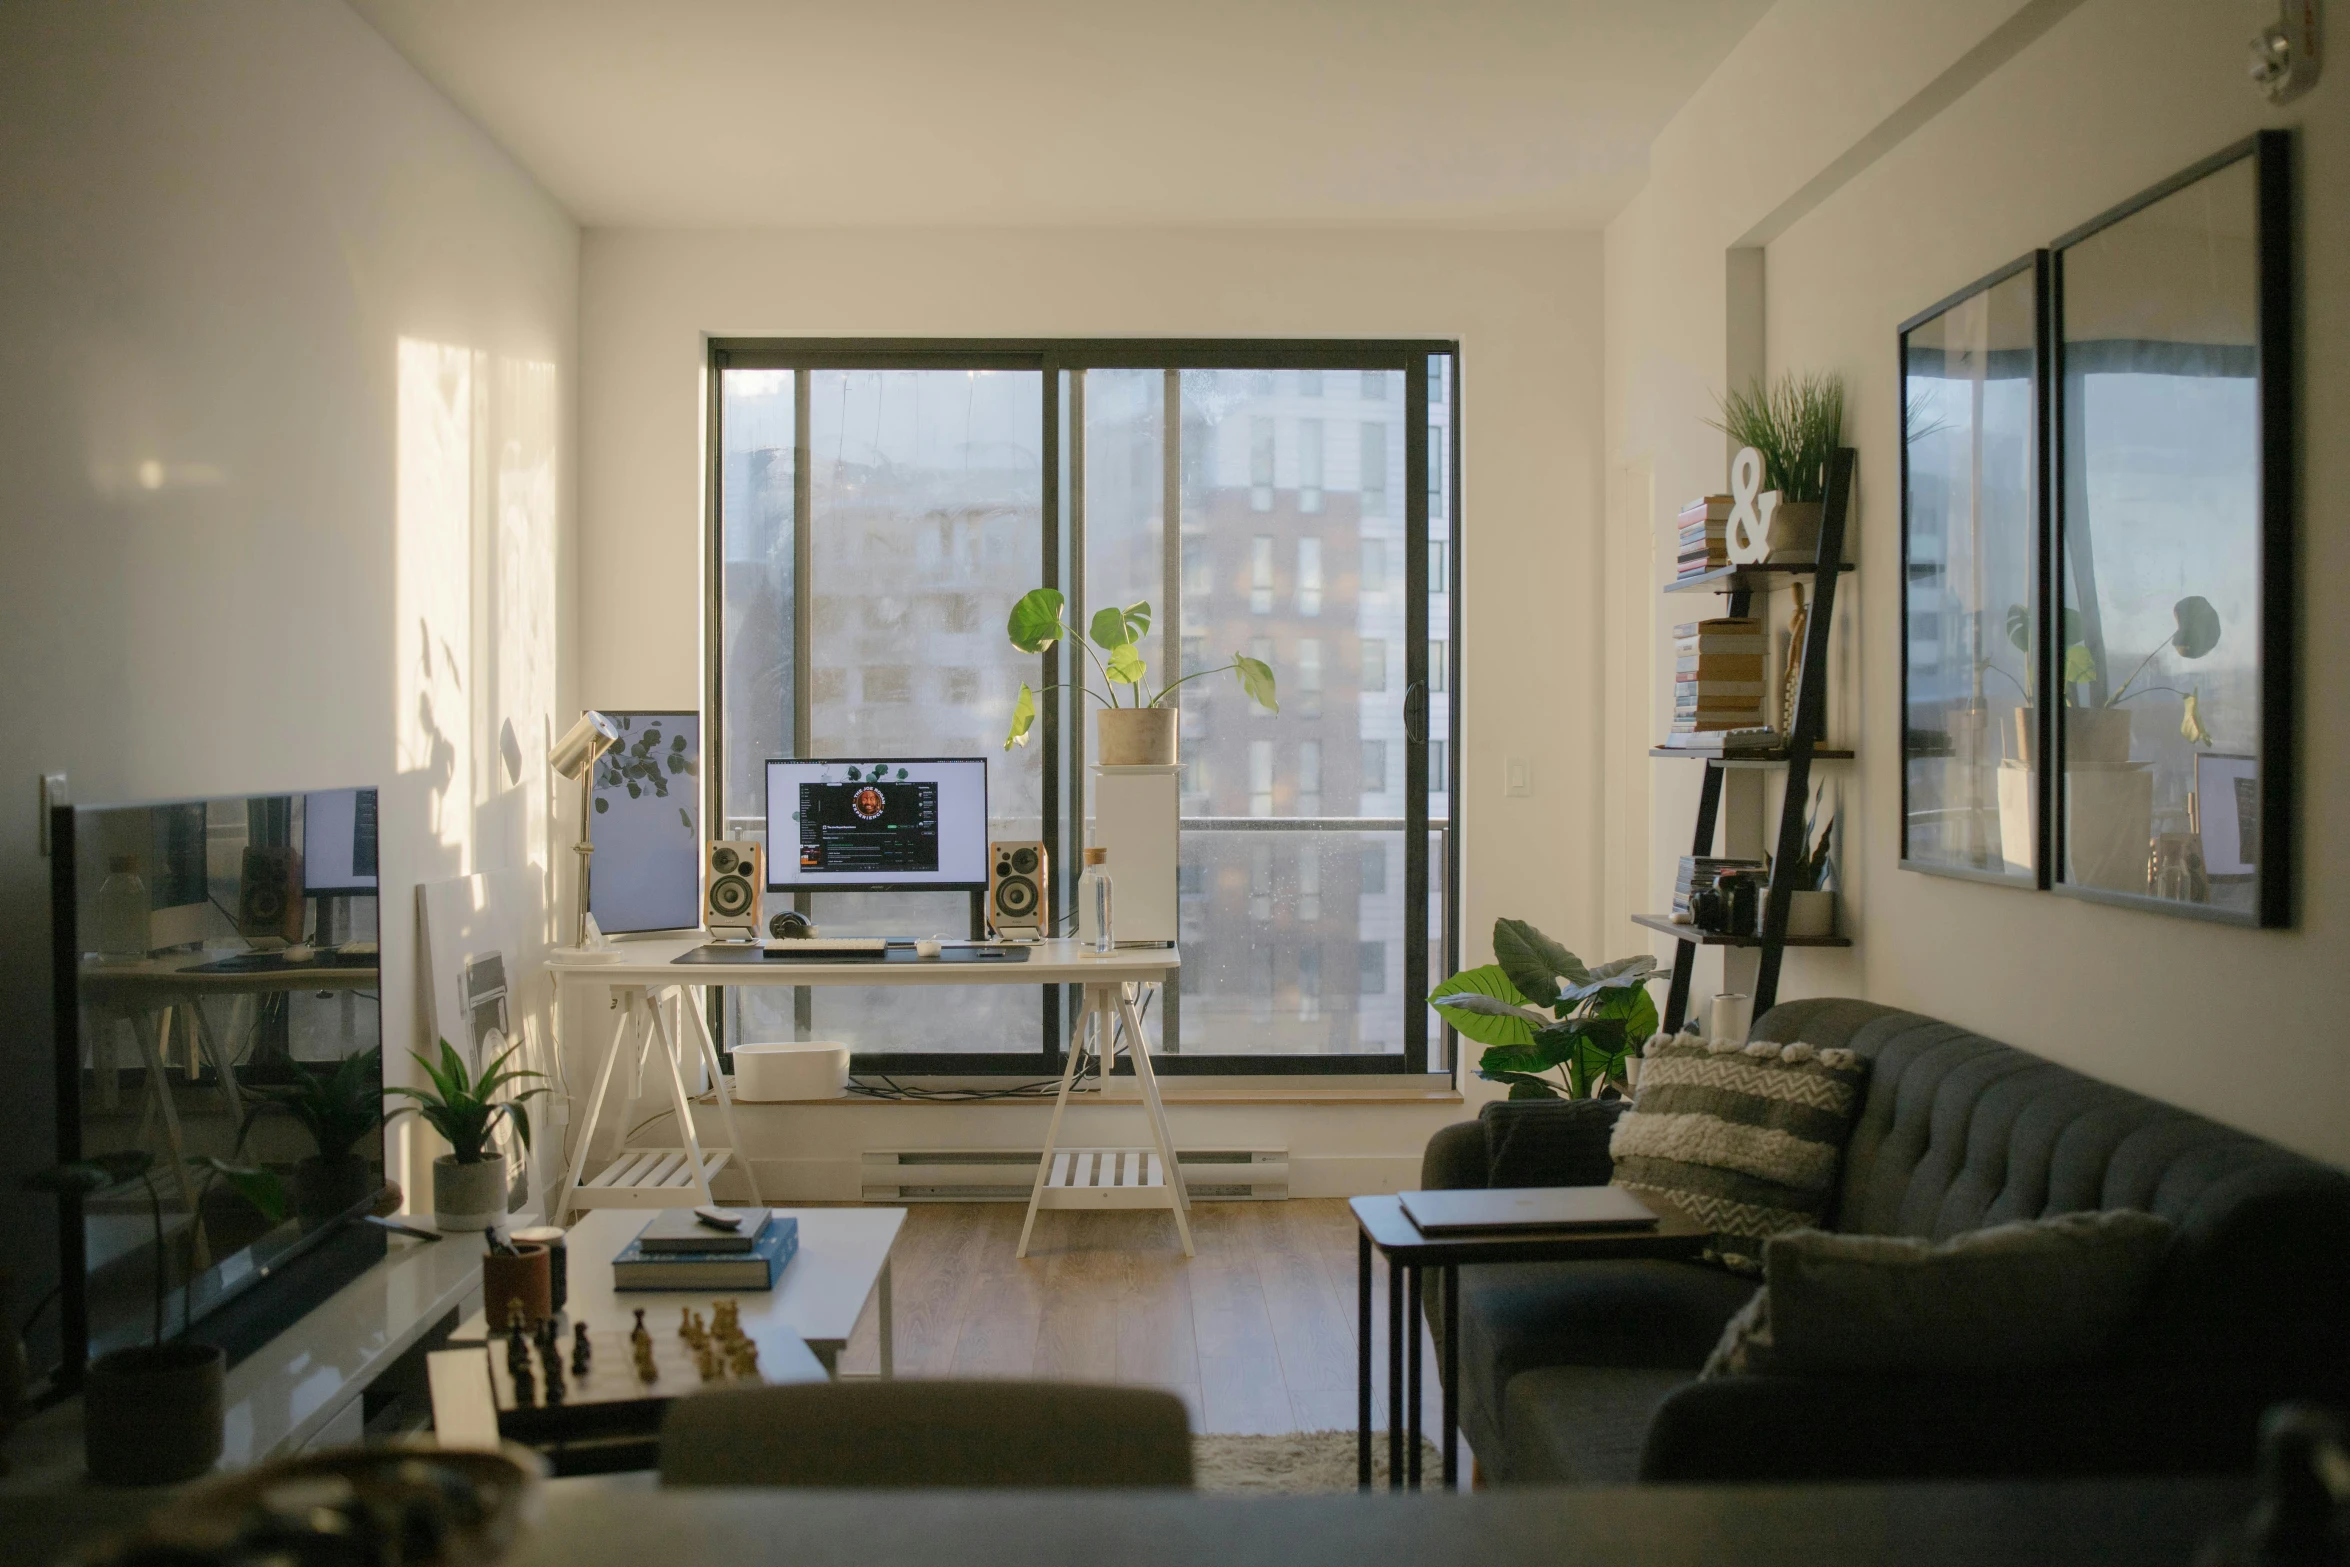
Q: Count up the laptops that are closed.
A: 1